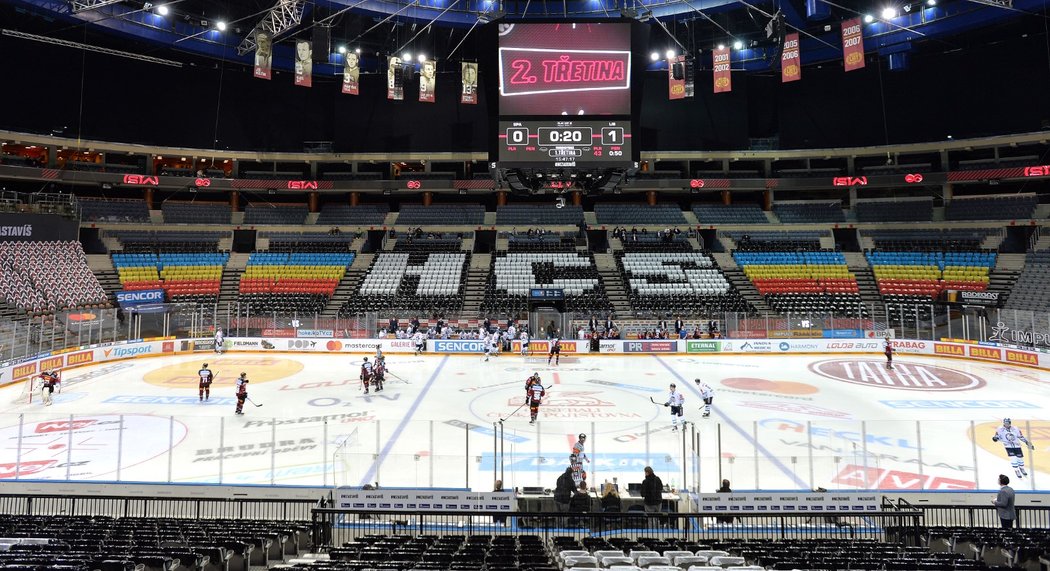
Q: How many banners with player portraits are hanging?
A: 6